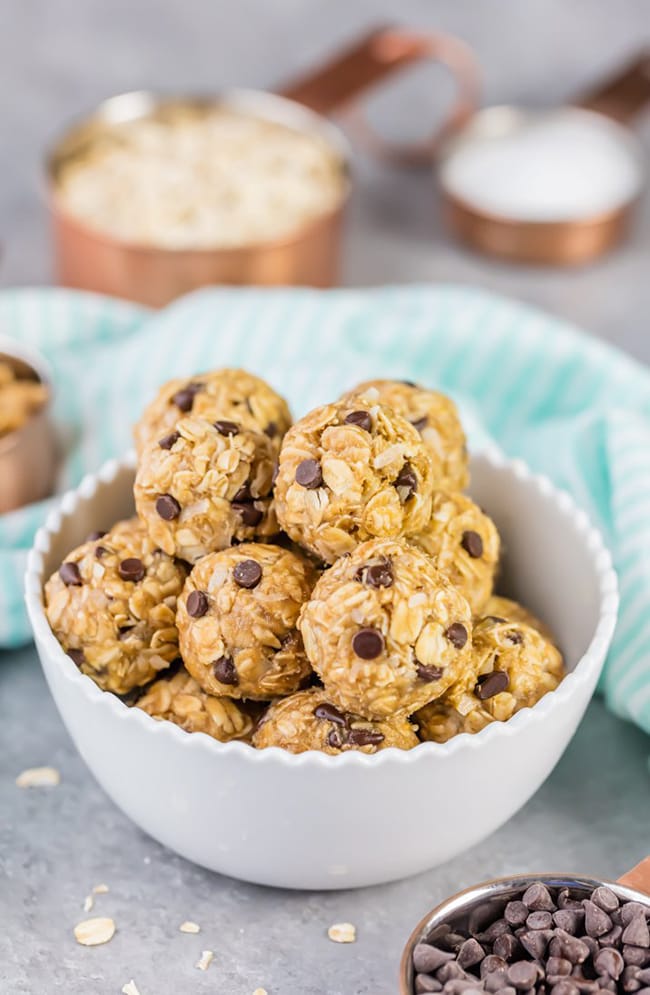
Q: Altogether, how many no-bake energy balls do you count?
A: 12